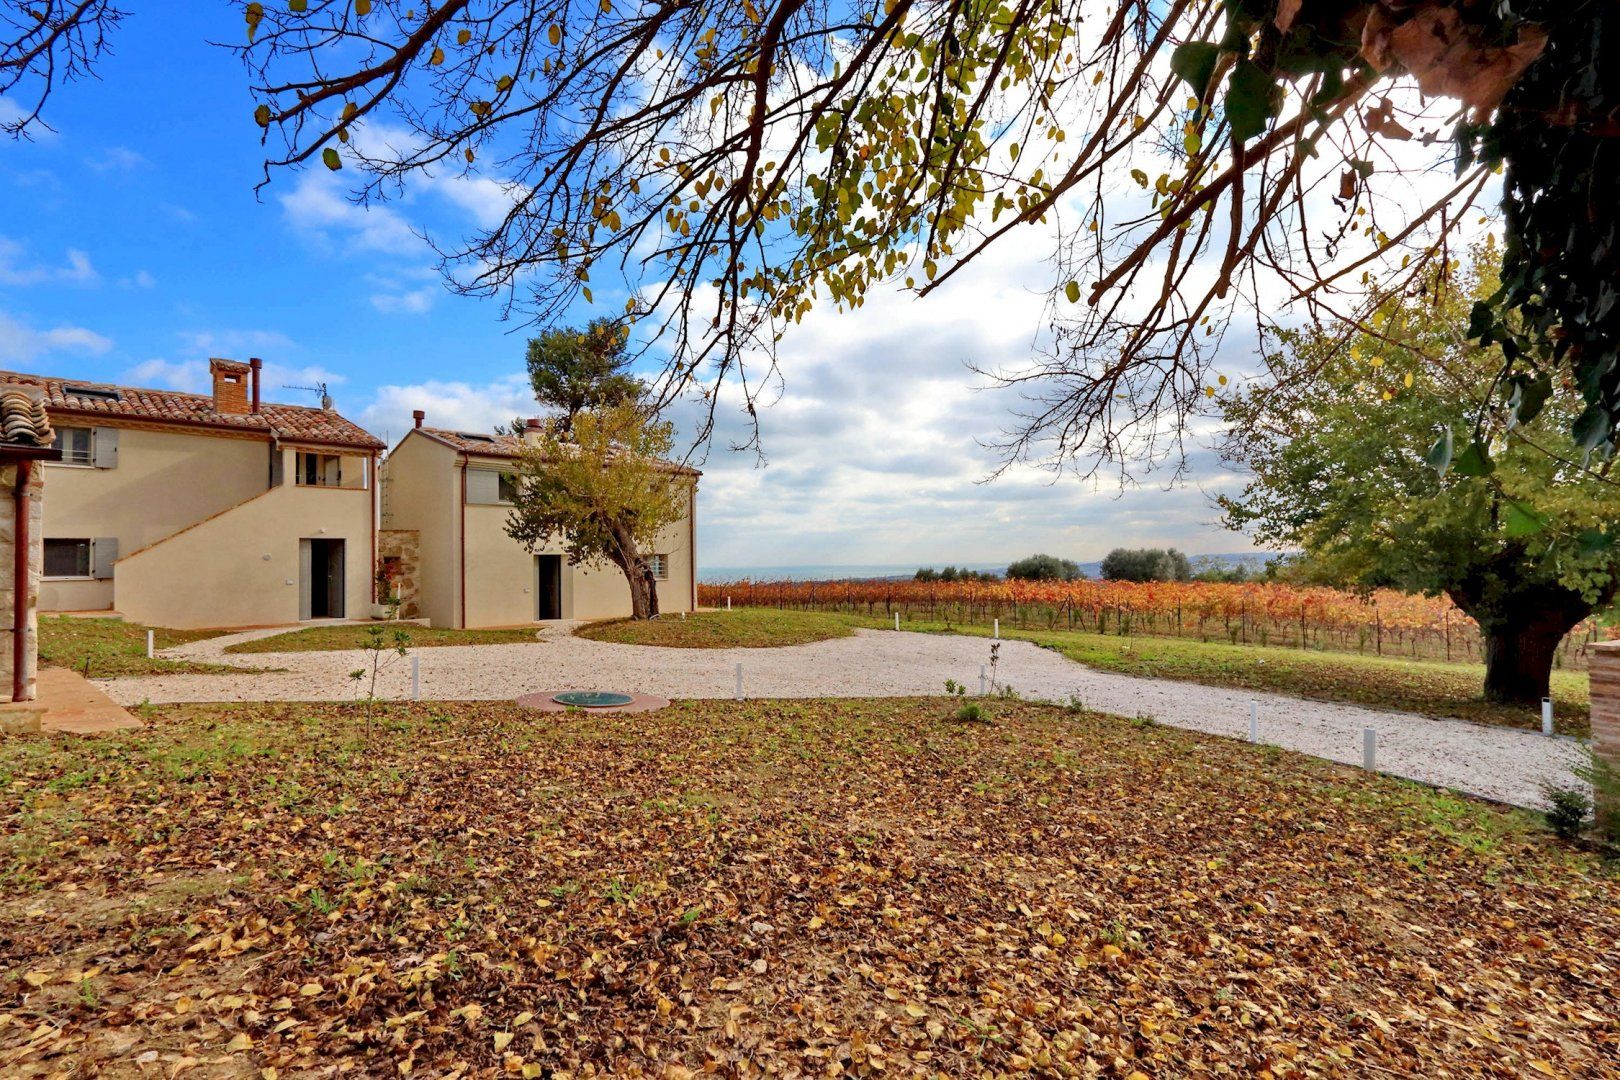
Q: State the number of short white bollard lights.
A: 10